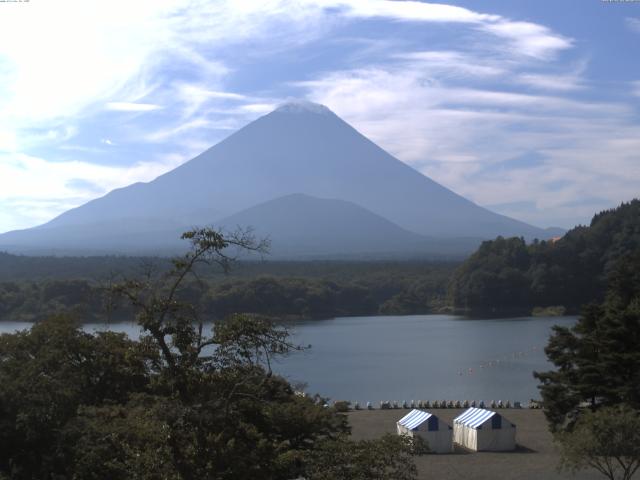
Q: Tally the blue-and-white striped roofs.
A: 2